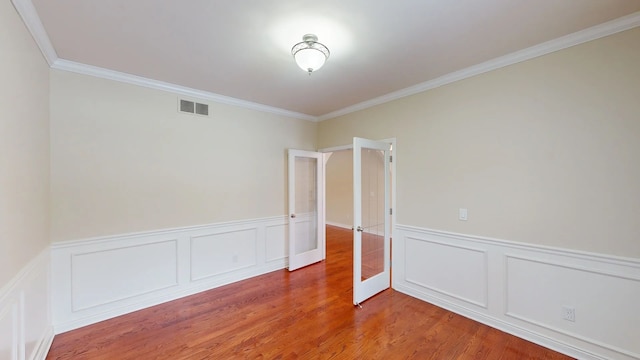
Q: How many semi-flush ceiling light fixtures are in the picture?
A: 1